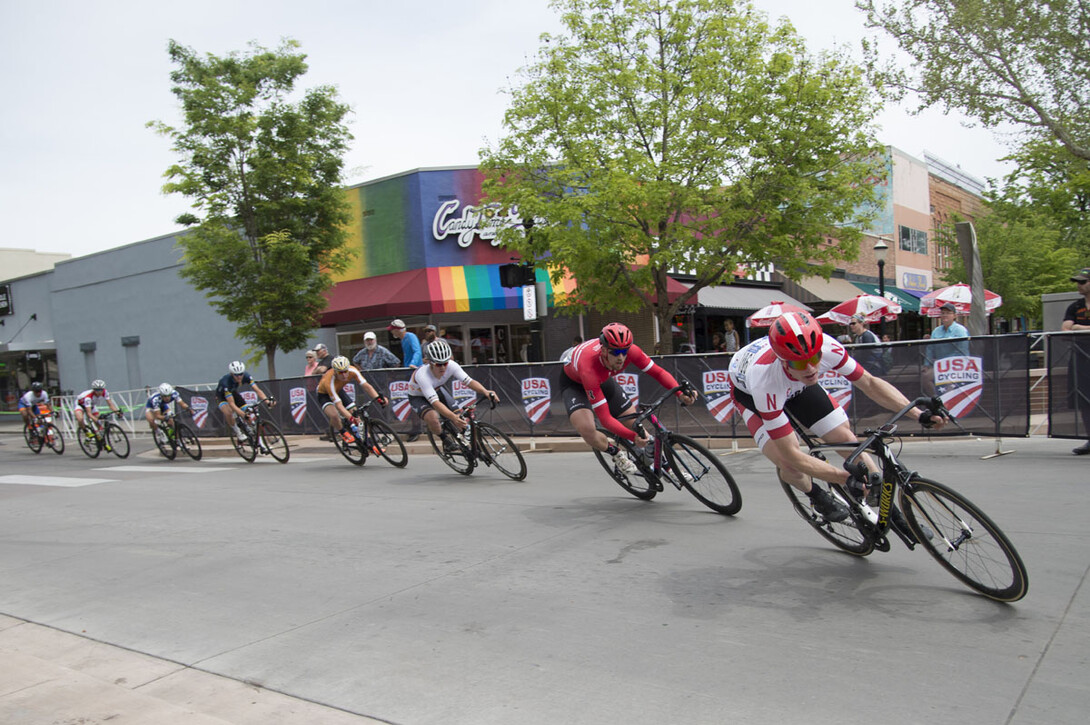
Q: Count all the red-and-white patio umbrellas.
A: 3